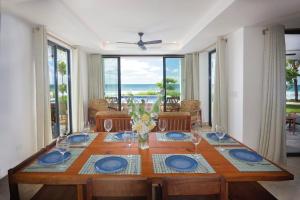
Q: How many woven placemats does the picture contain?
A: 8